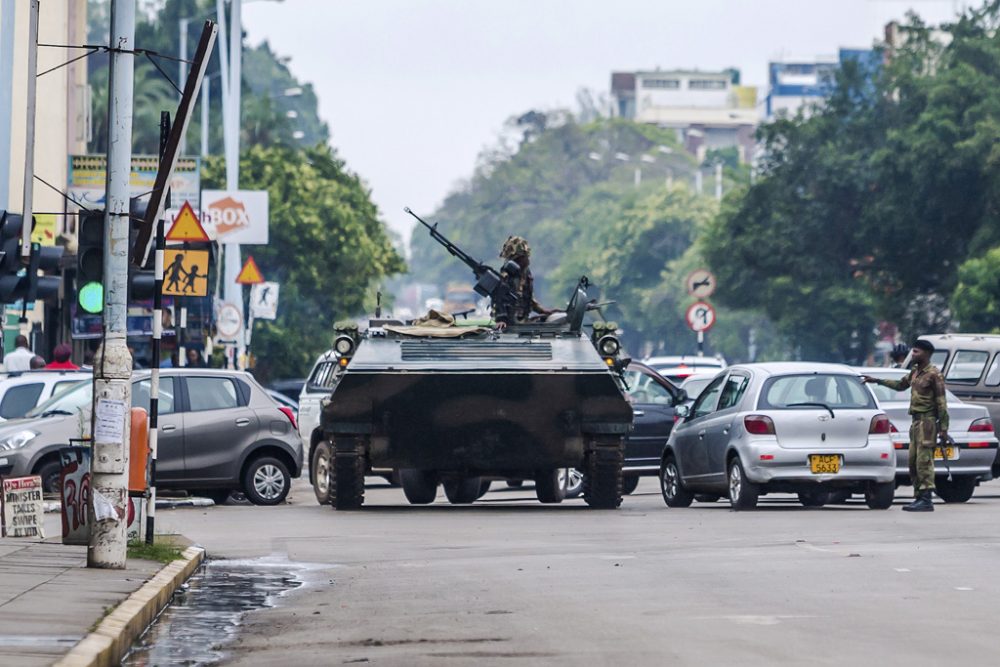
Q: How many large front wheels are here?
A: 2